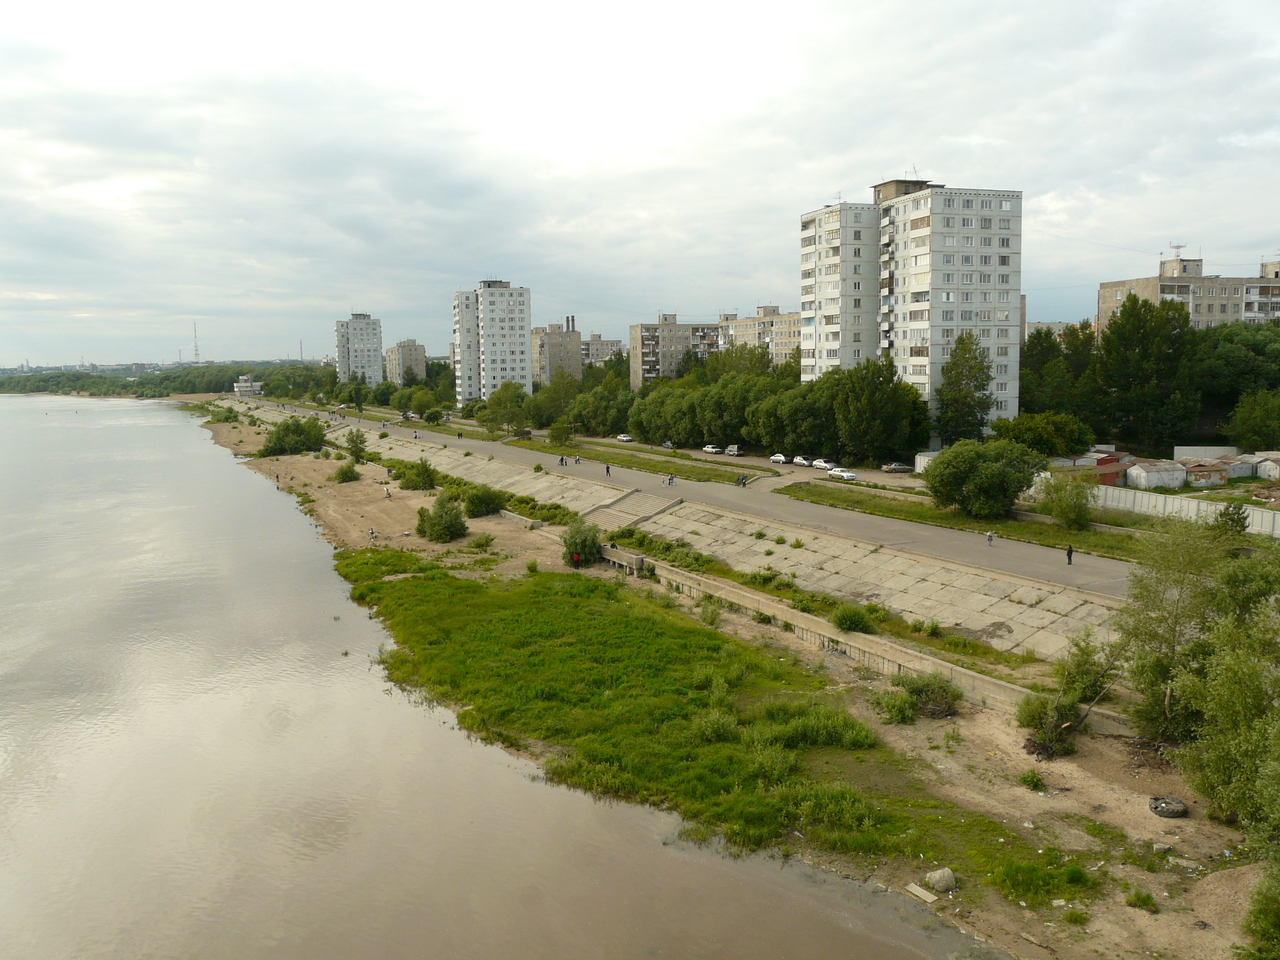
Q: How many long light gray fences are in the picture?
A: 1